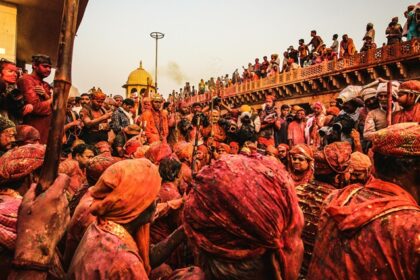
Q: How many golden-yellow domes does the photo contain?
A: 1